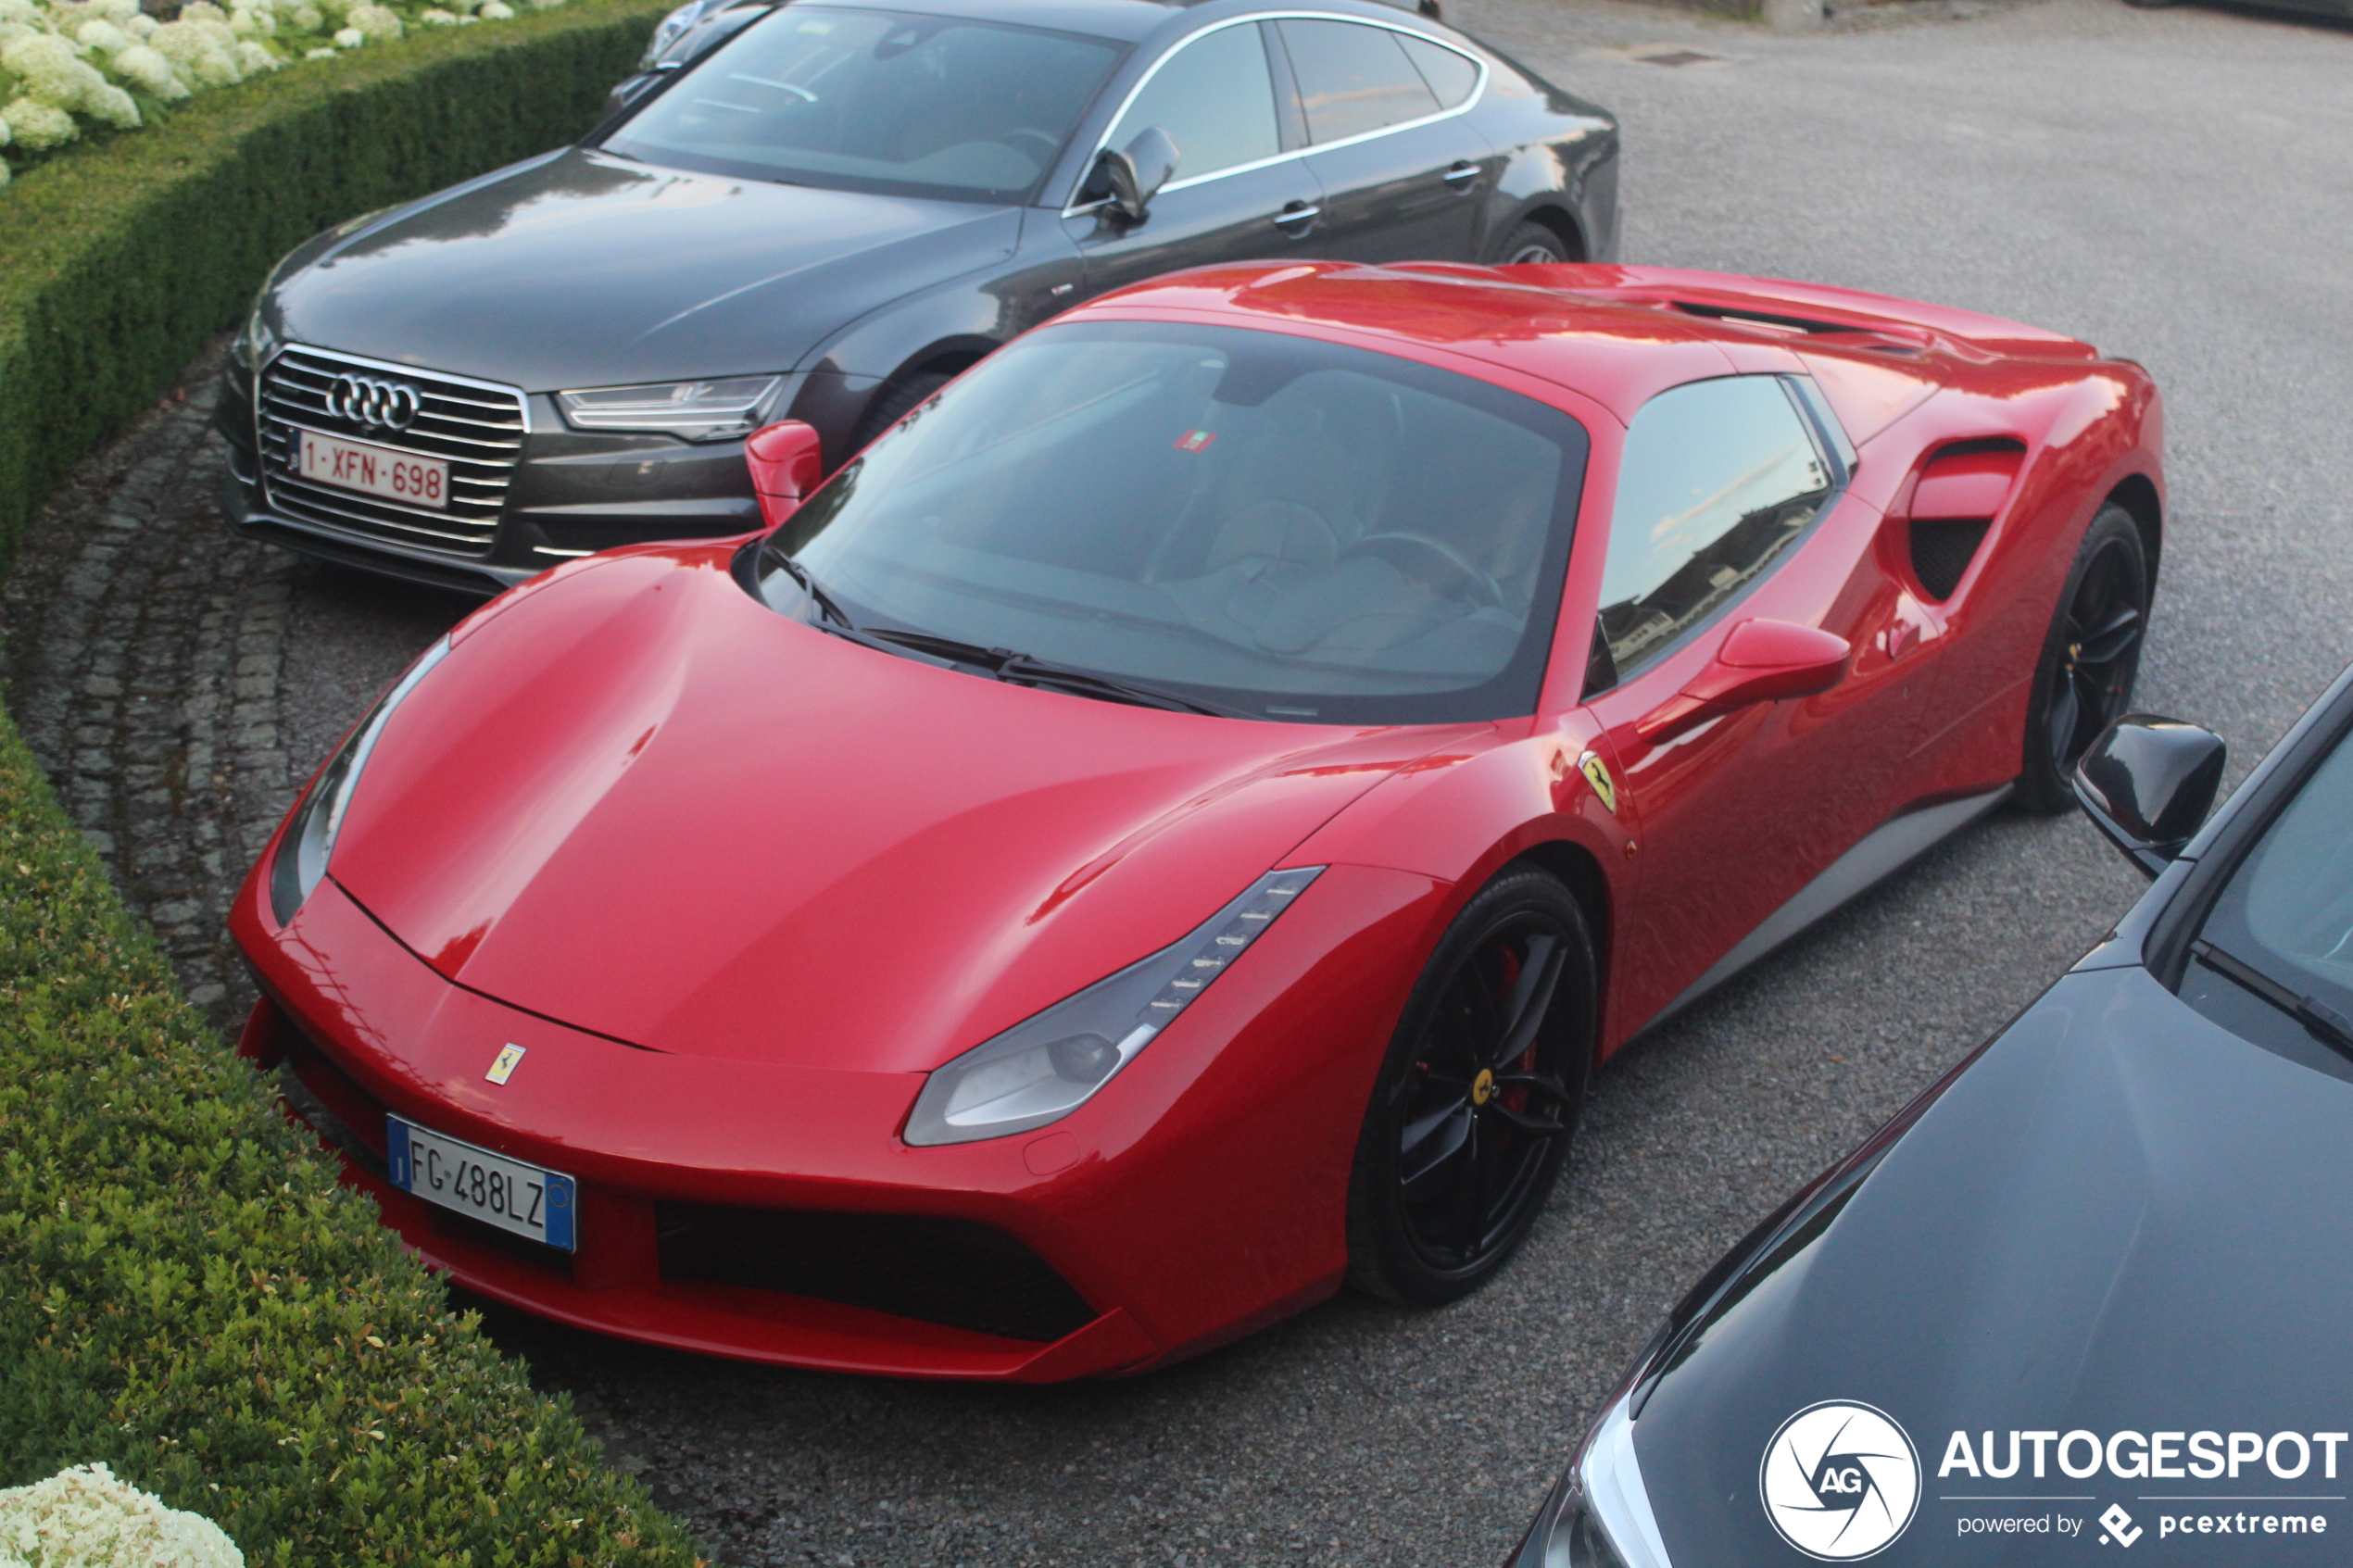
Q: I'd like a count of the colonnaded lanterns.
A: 0